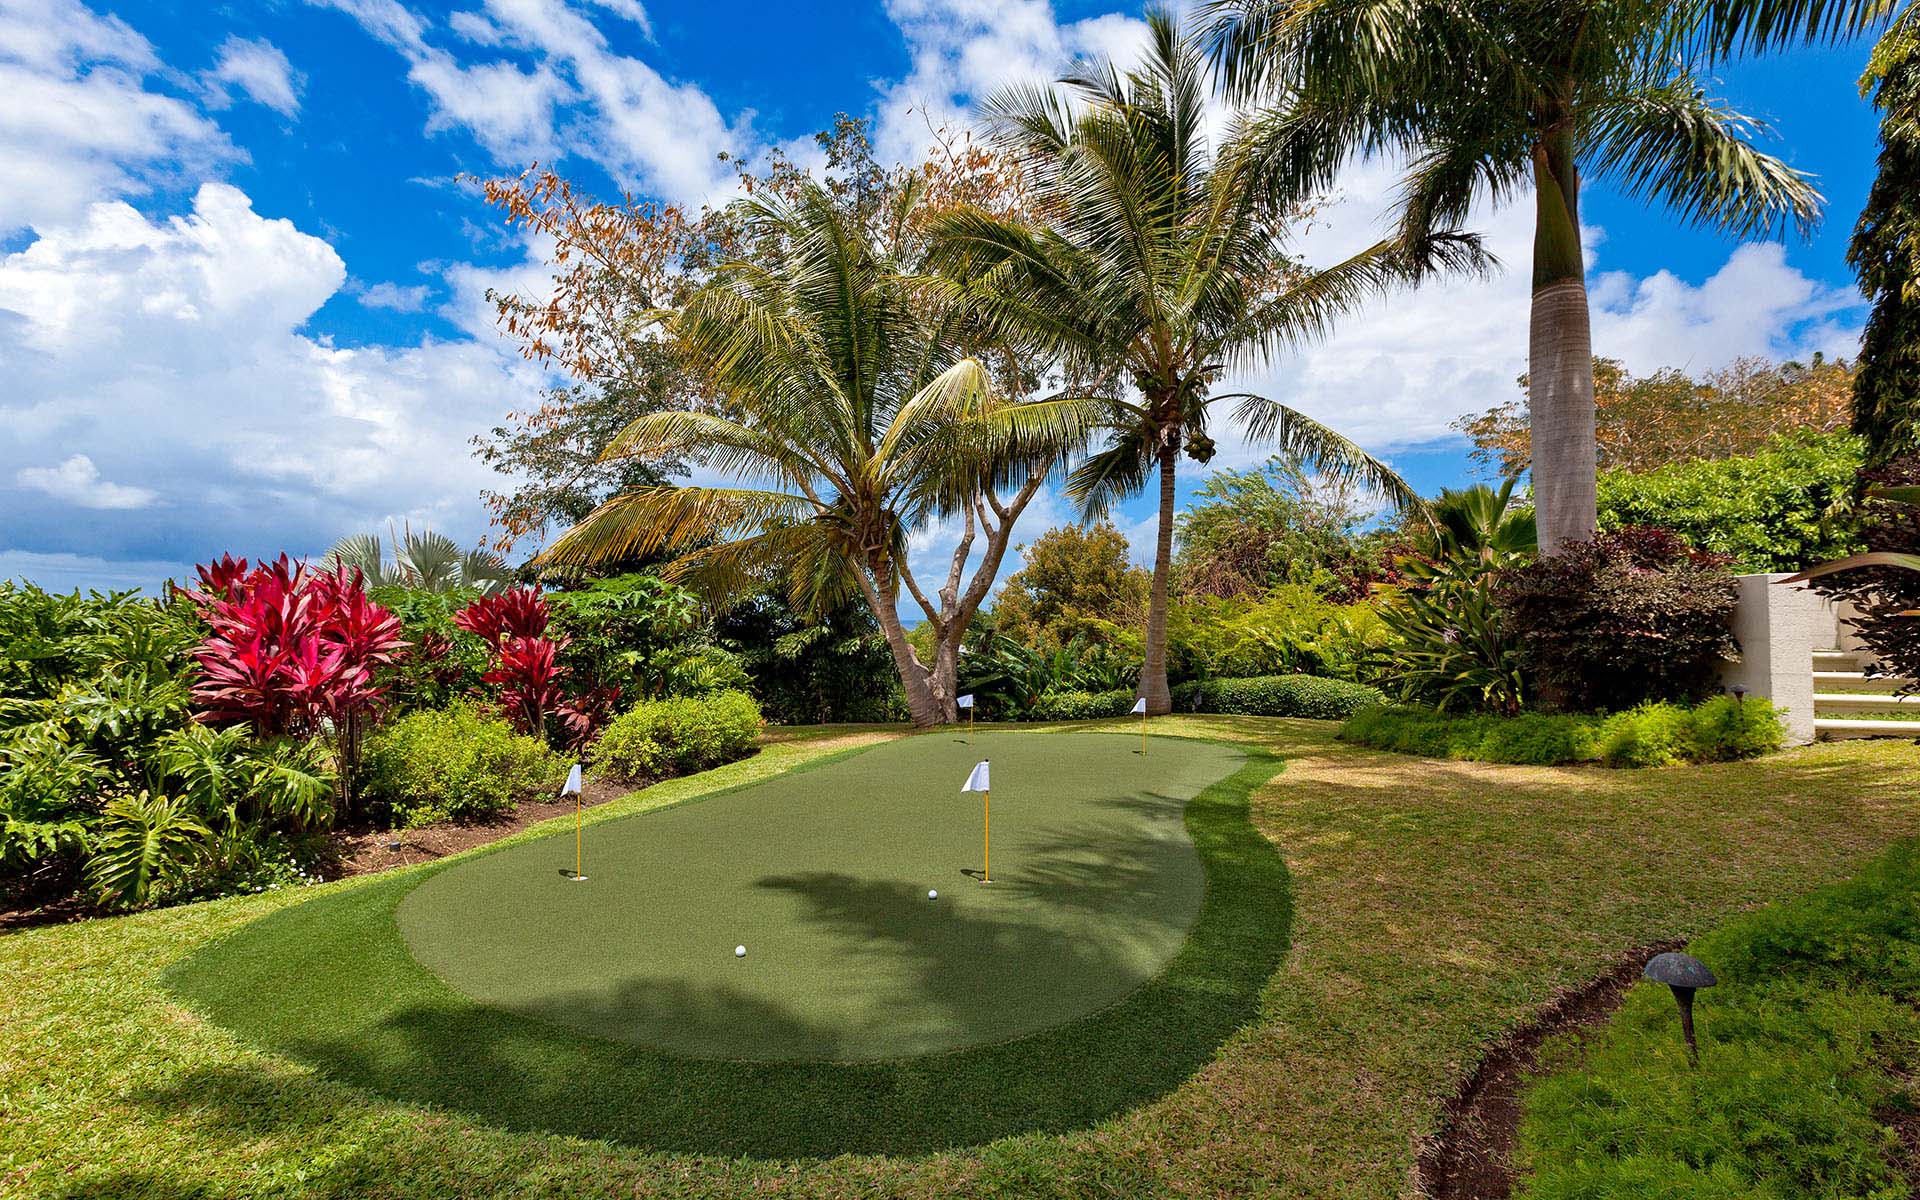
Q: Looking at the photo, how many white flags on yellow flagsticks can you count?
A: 4